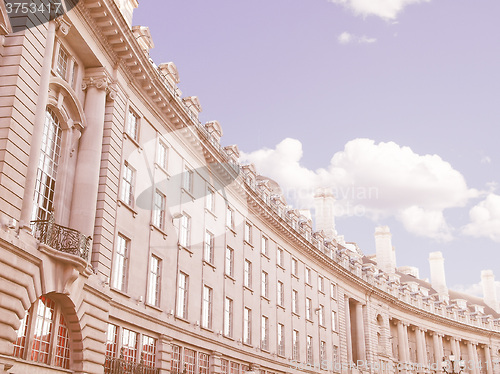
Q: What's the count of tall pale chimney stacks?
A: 4